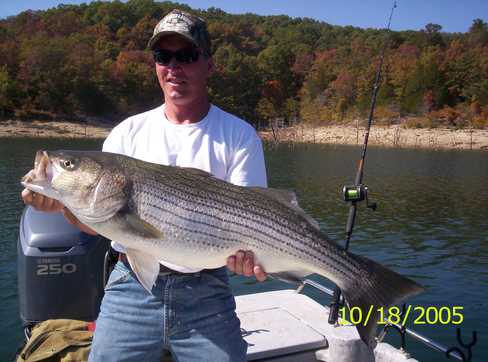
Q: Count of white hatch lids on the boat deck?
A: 1